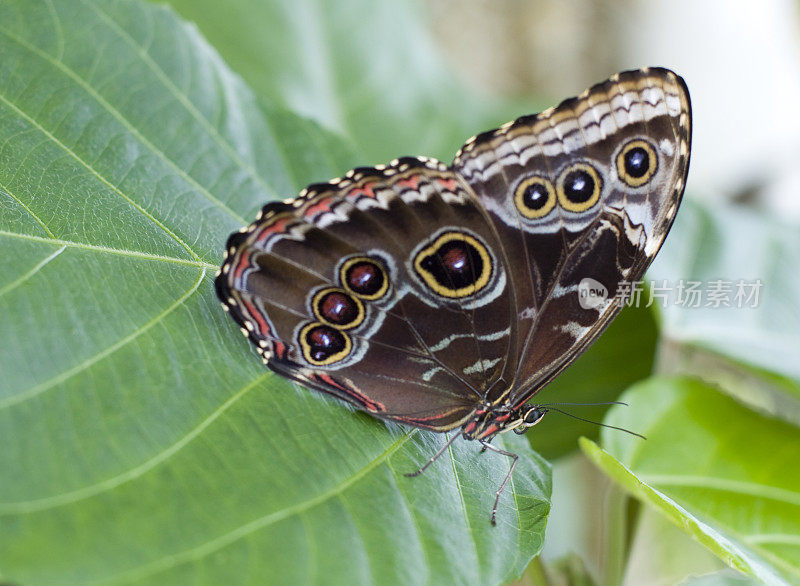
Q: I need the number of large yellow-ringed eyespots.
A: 7